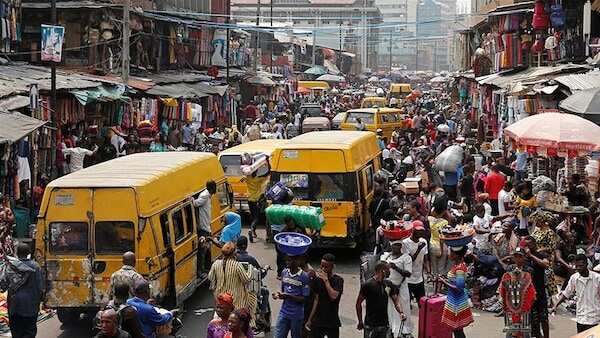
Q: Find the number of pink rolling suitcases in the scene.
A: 1